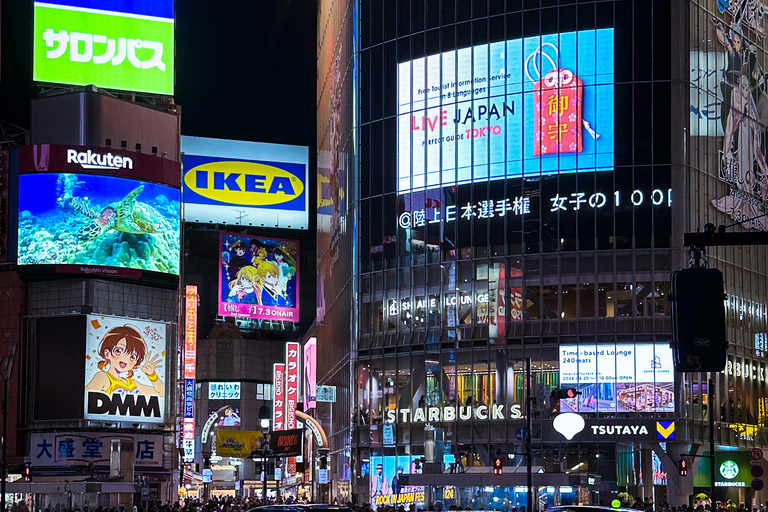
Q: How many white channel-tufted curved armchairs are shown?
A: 0